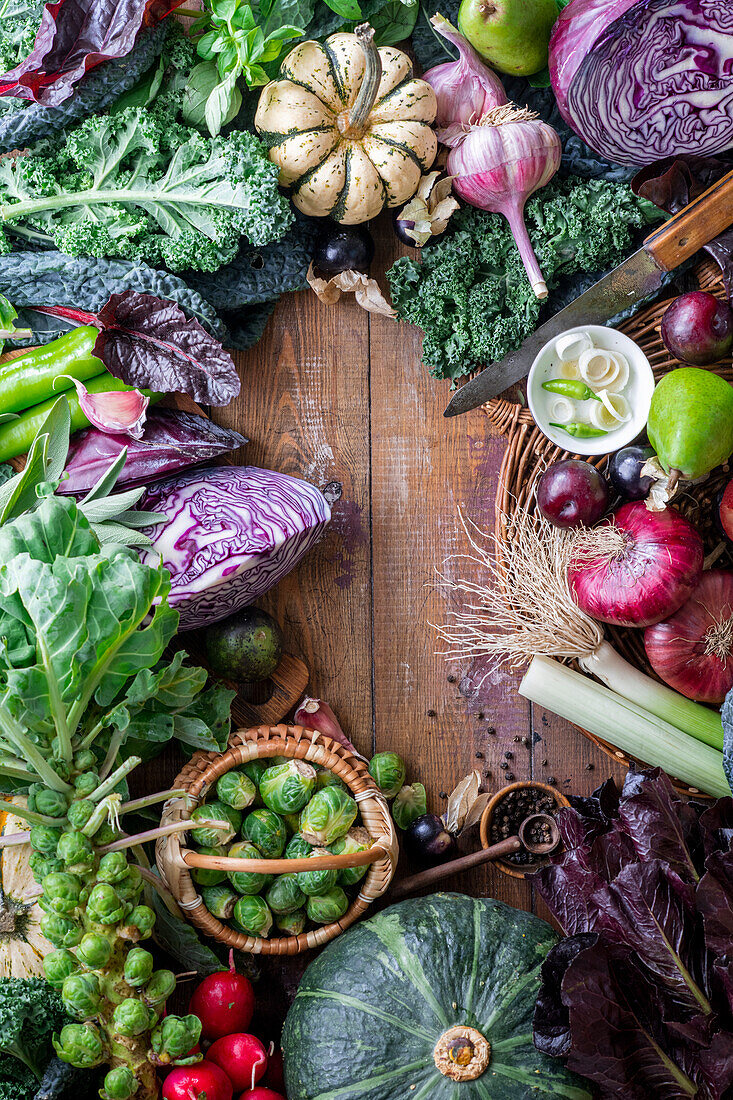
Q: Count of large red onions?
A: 2